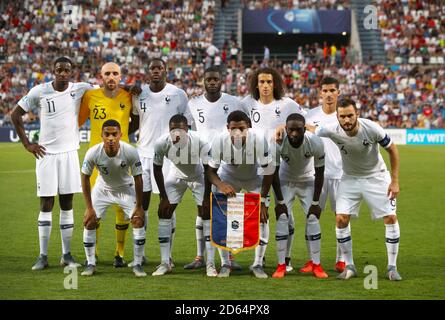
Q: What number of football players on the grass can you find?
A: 11